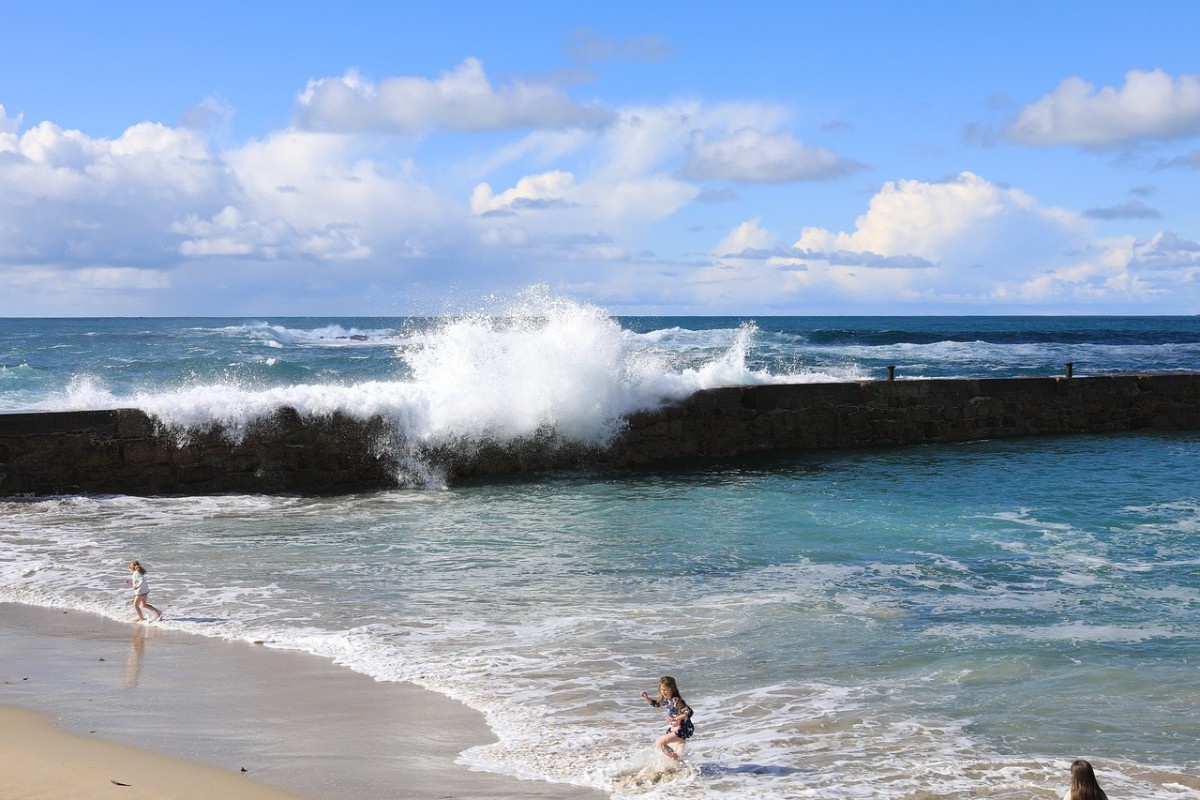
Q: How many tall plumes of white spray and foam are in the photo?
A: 1